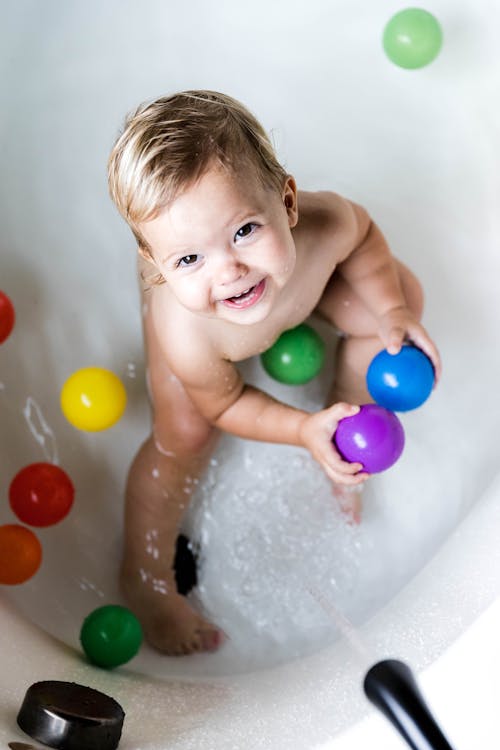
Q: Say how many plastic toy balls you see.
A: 9